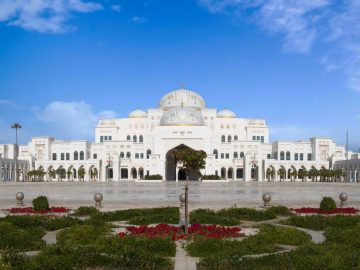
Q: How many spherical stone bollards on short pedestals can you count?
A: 5